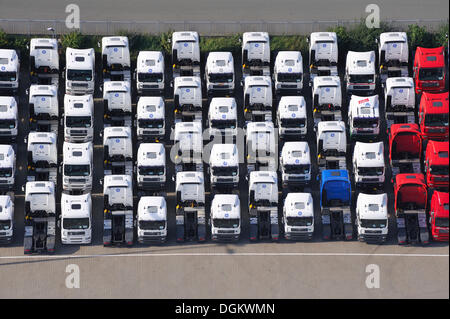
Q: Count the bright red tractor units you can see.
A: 6